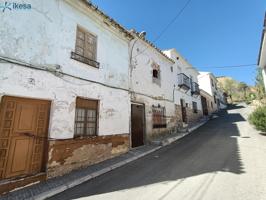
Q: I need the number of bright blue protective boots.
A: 0